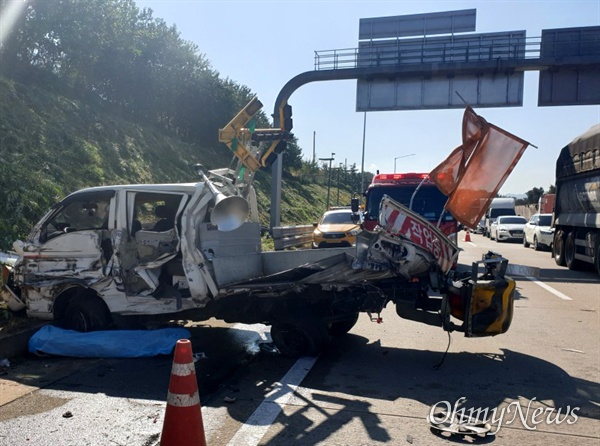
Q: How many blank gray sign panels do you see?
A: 3